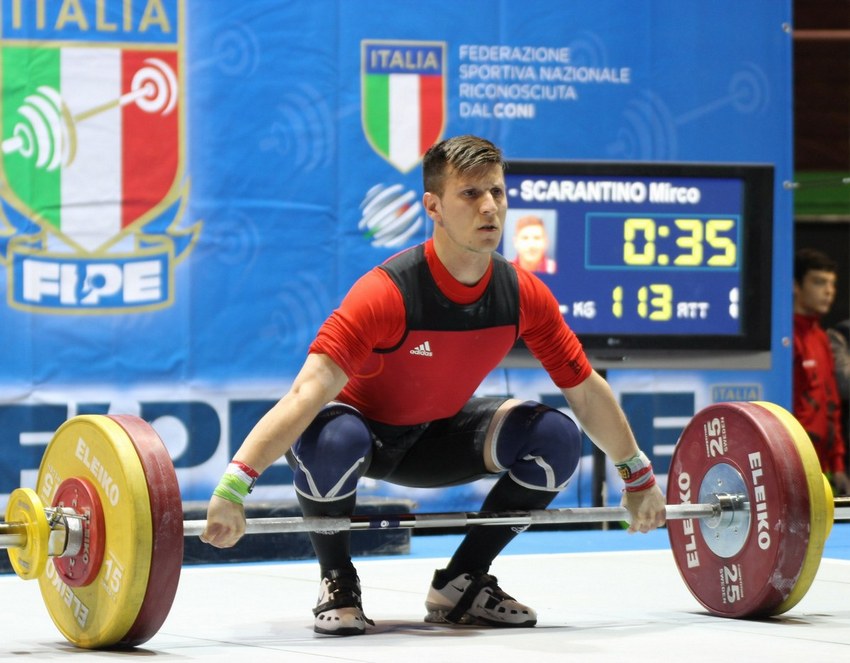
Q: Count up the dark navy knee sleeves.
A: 2